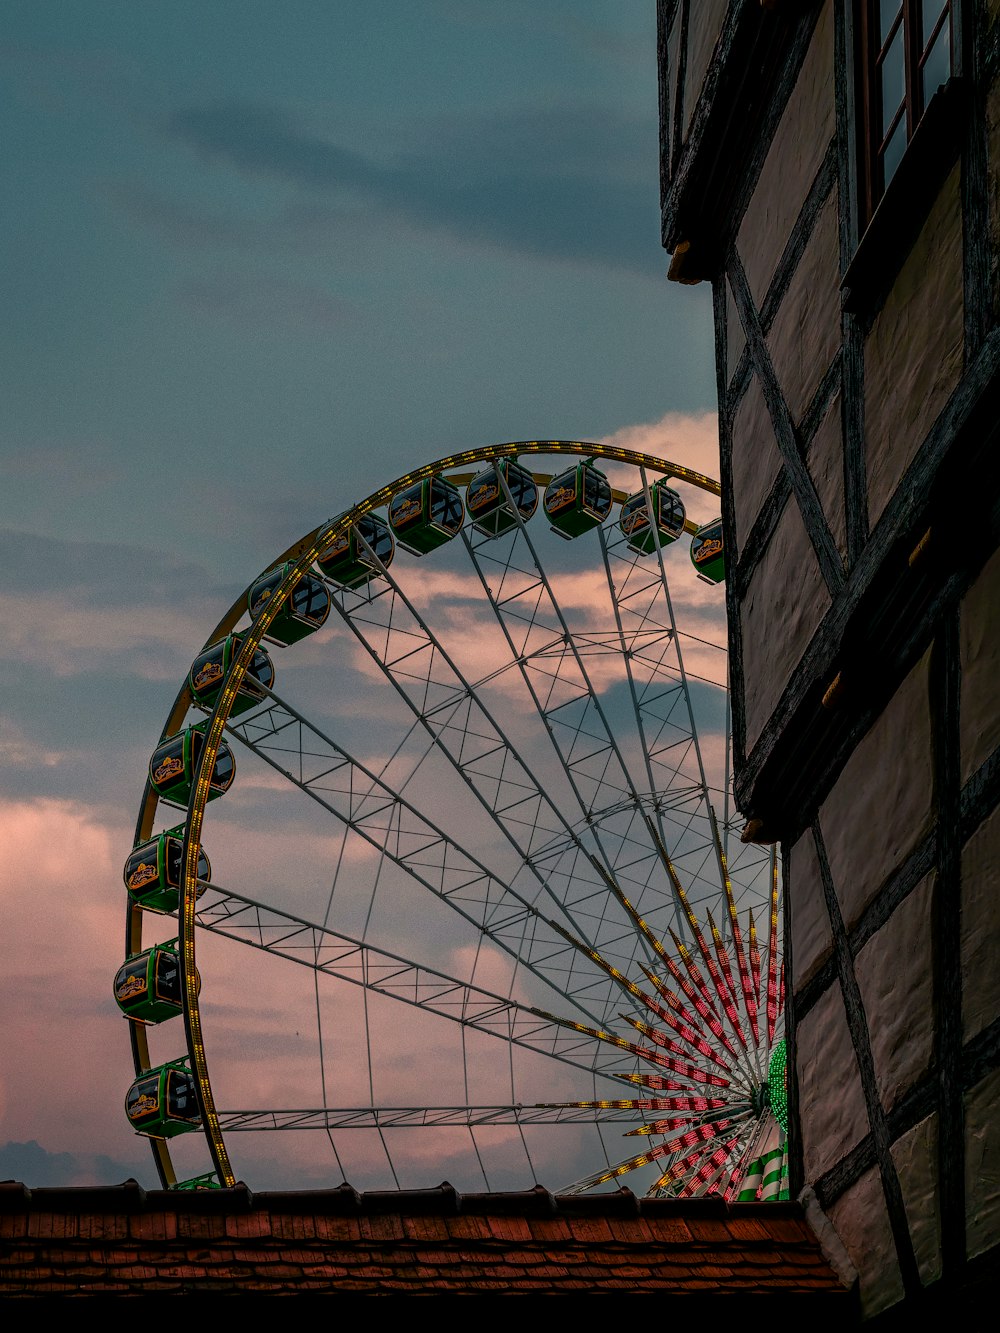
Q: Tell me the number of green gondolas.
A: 13